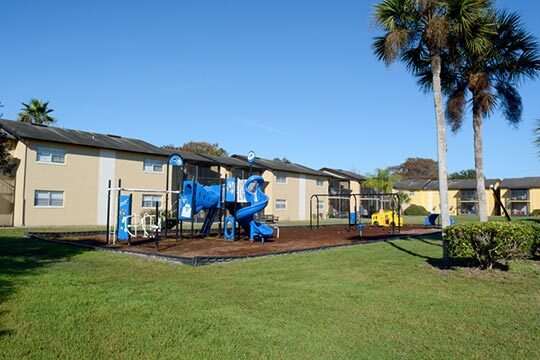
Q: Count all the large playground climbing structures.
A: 1